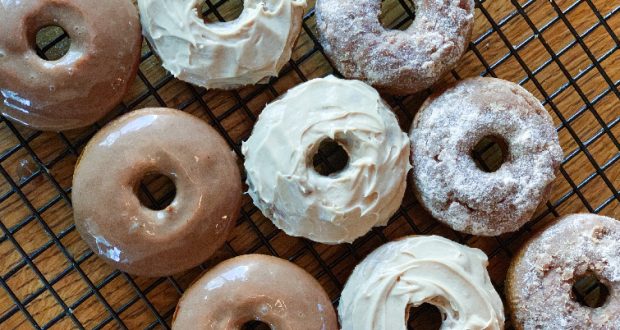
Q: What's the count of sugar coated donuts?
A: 3